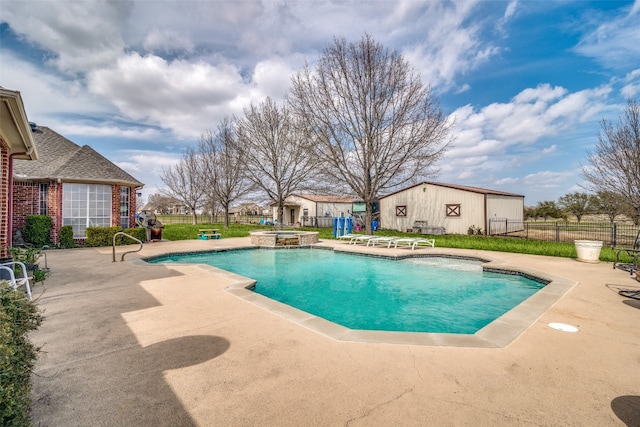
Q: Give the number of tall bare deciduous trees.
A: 5